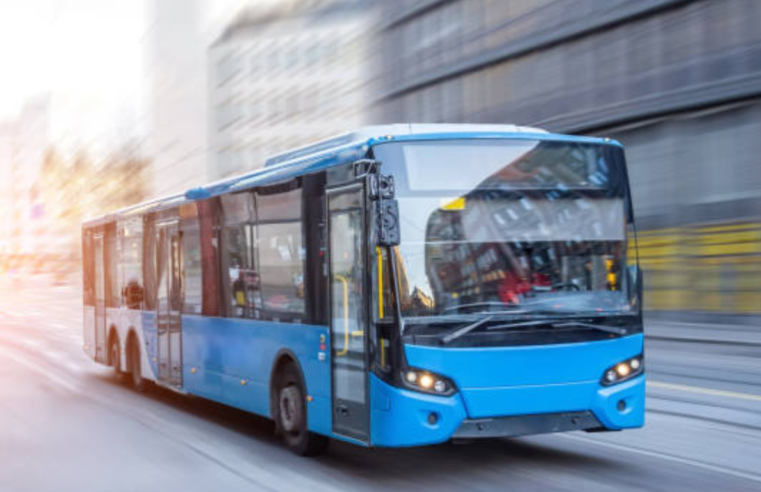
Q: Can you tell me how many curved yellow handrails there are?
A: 1